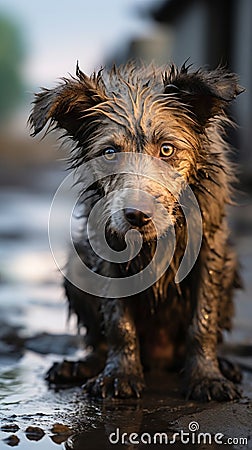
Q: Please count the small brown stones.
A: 4